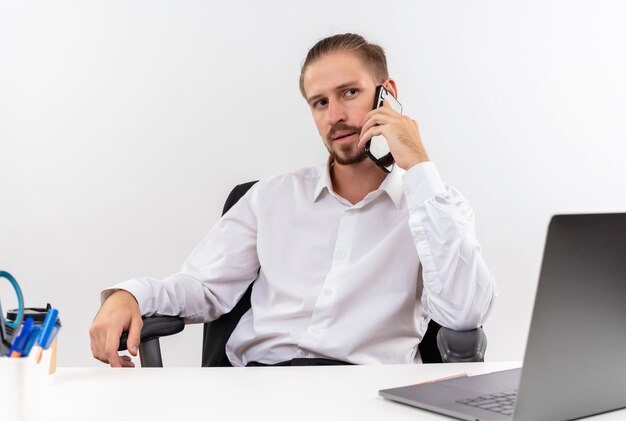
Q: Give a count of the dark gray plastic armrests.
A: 2